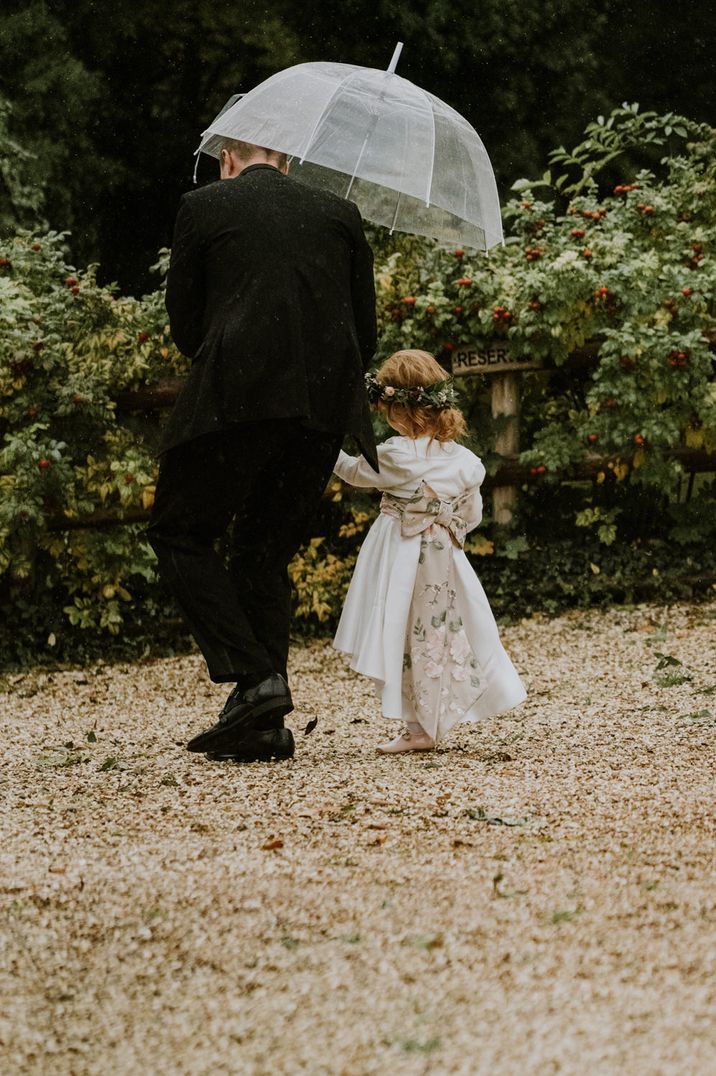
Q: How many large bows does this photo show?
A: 1